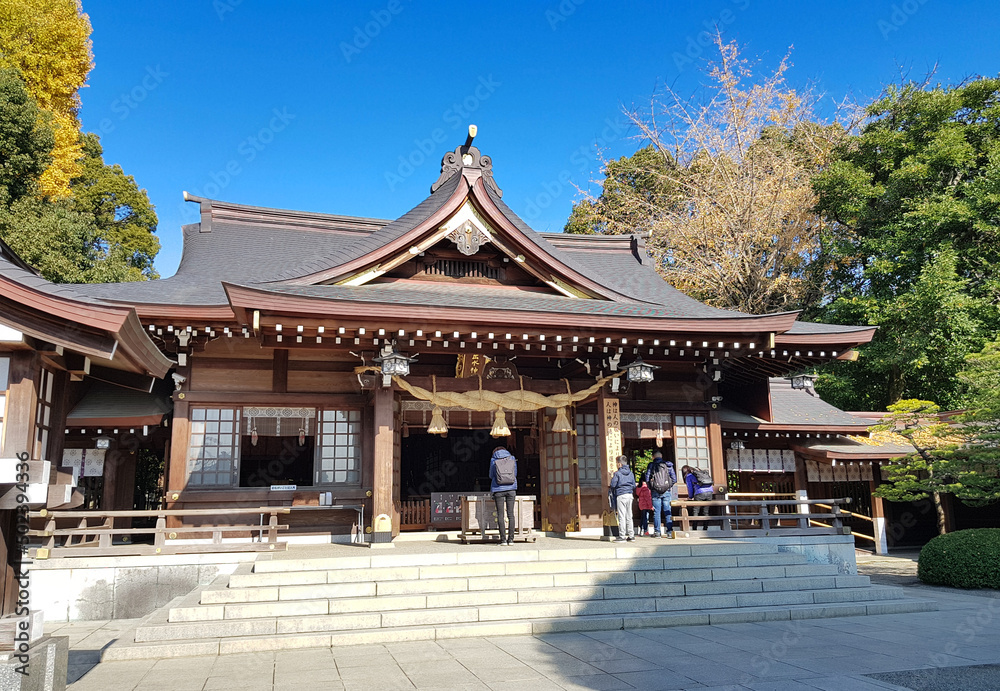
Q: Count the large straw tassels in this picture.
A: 3